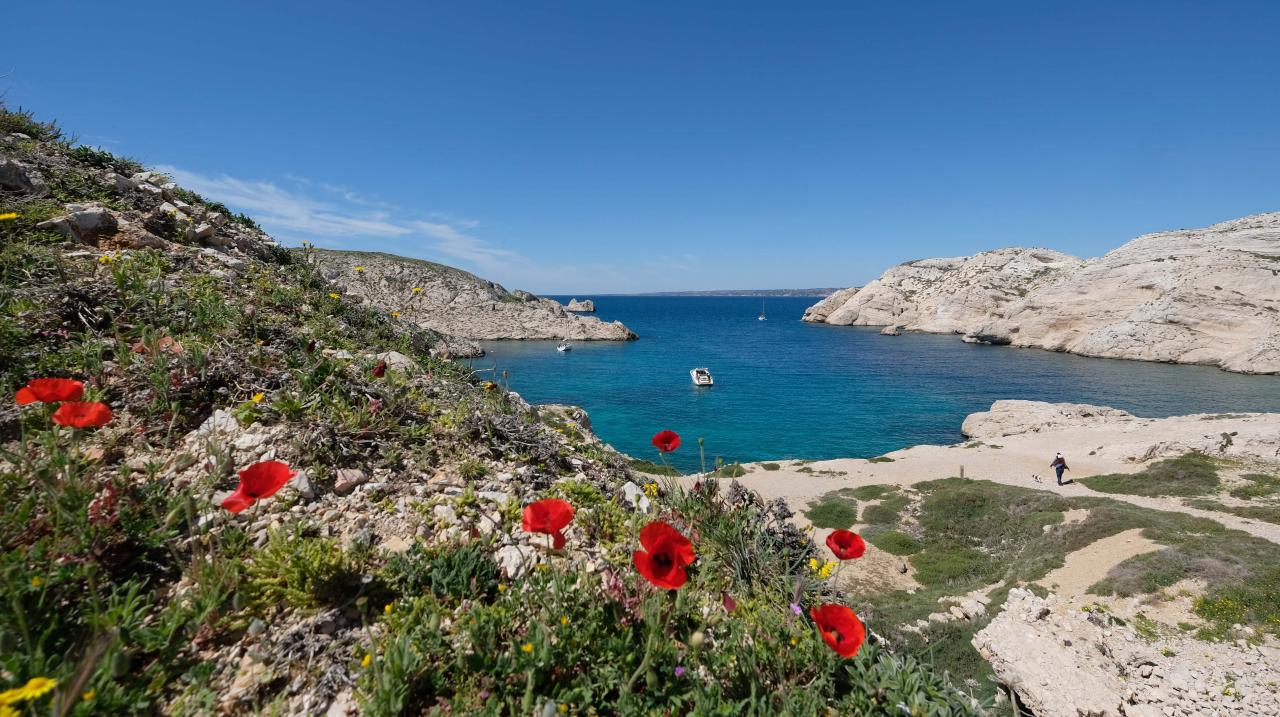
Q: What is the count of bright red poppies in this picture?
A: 8